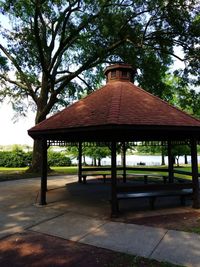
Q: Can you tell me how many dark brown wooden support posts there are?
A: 6